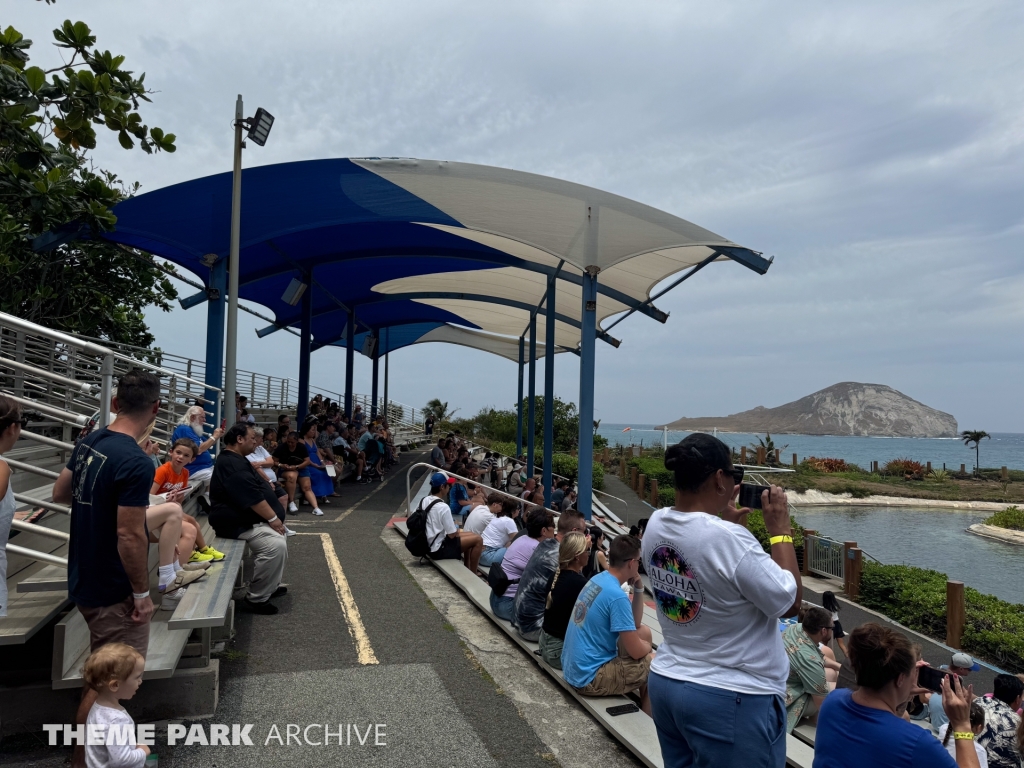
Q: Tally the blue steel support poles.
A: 8